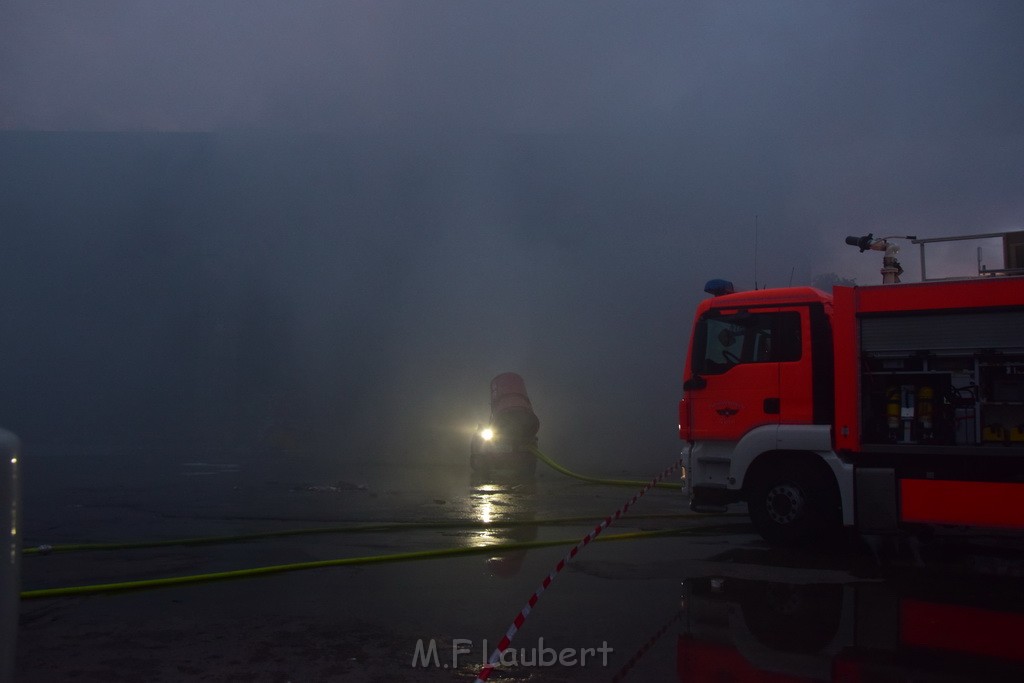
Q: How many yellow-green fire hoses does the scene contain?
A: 3